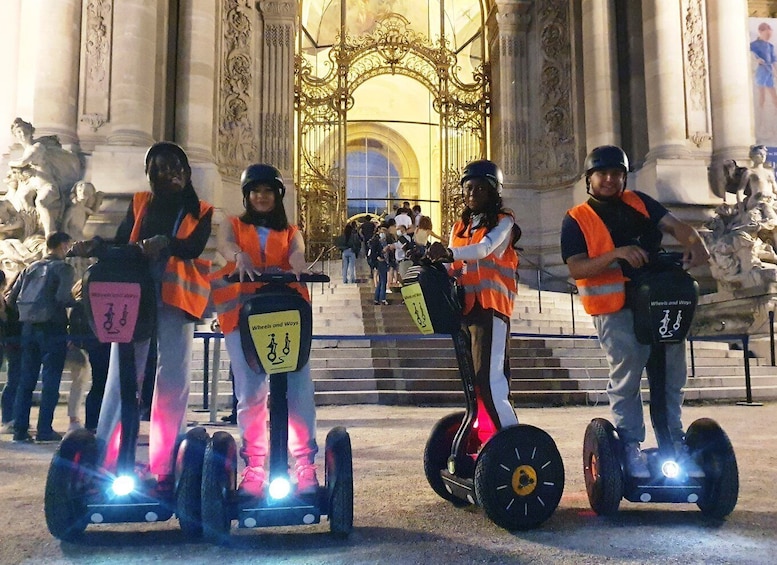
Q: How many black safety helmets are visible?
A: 4